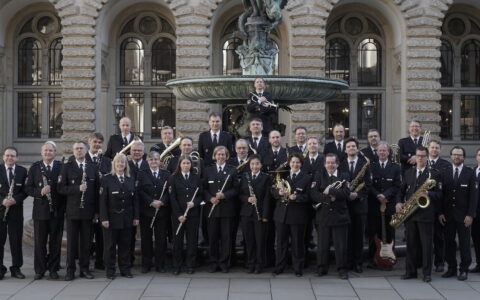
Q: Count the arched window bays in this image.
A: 5